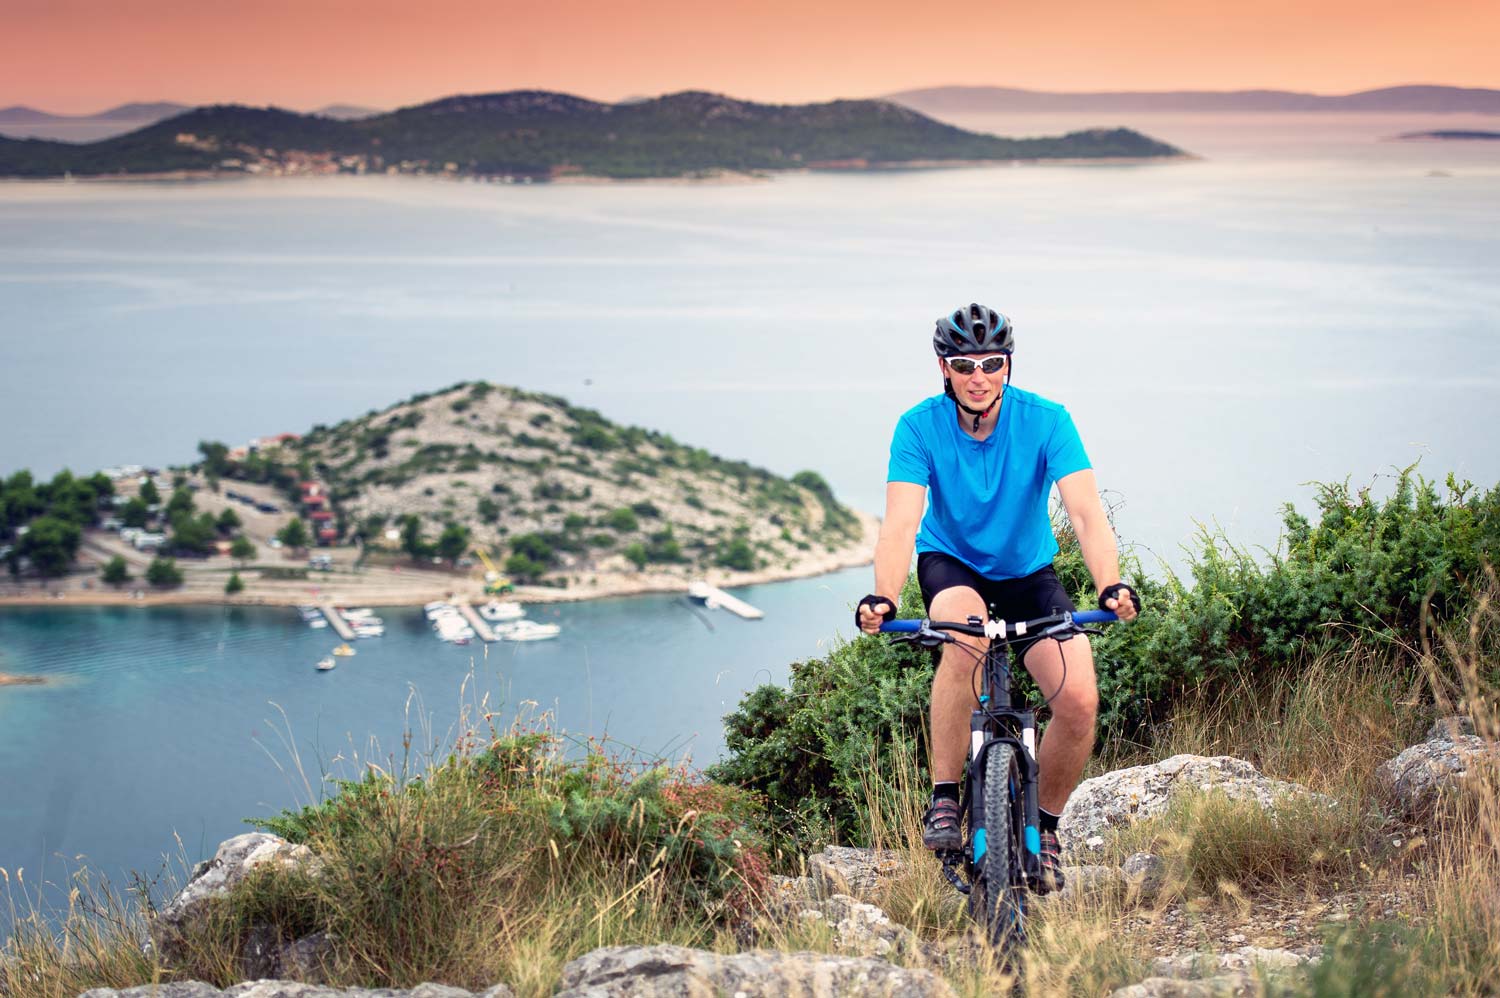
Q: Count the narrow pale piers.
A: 3